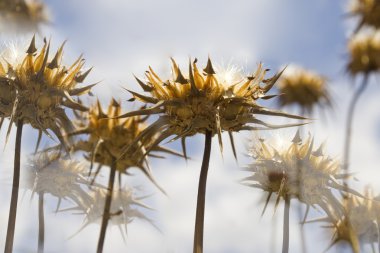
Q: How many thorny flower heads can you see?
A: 11